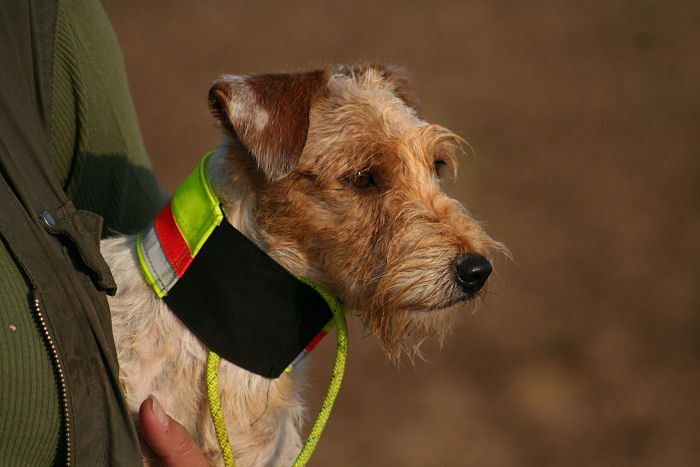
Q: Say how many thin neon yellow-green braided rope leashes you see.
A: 1